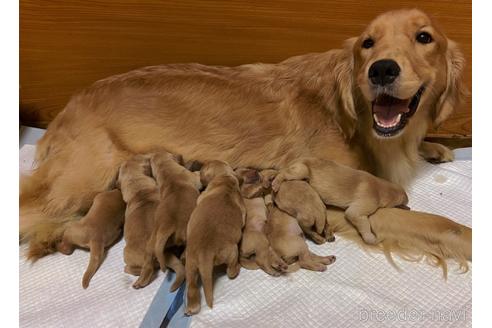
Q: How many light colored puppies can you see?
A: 8